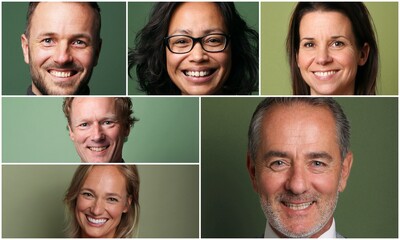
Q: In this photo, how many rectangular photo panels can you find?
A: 6